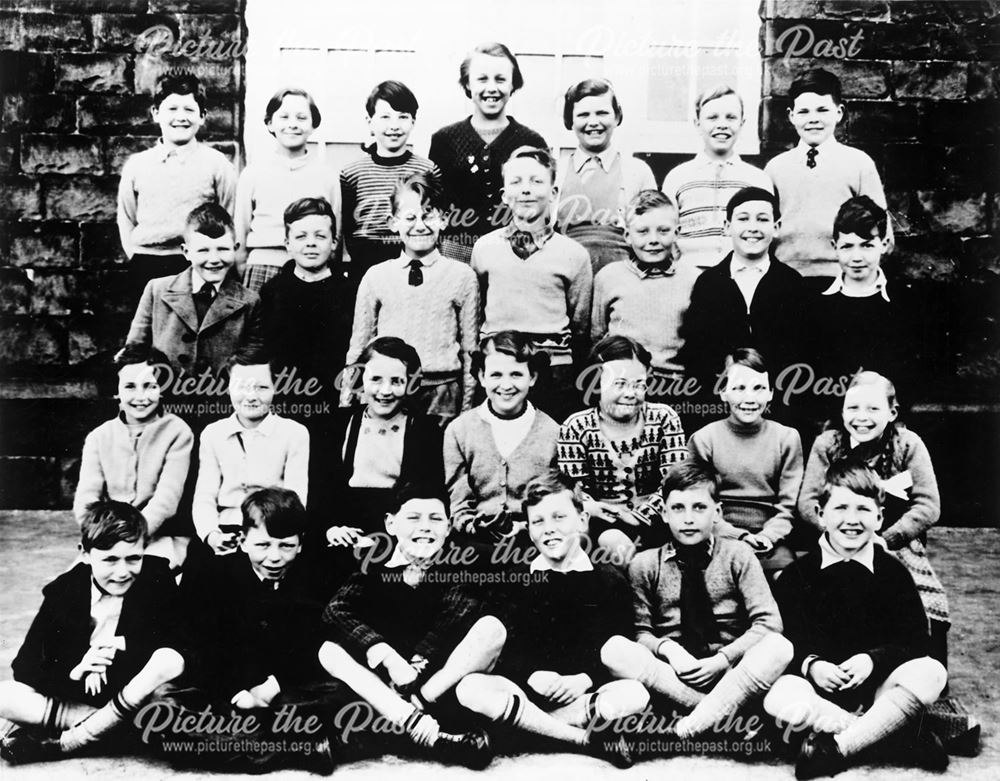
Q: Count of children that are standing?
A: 14